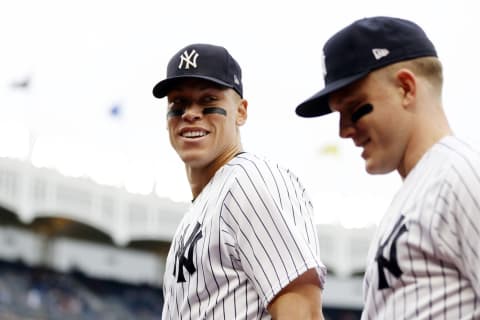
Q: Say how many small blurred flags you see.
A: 3